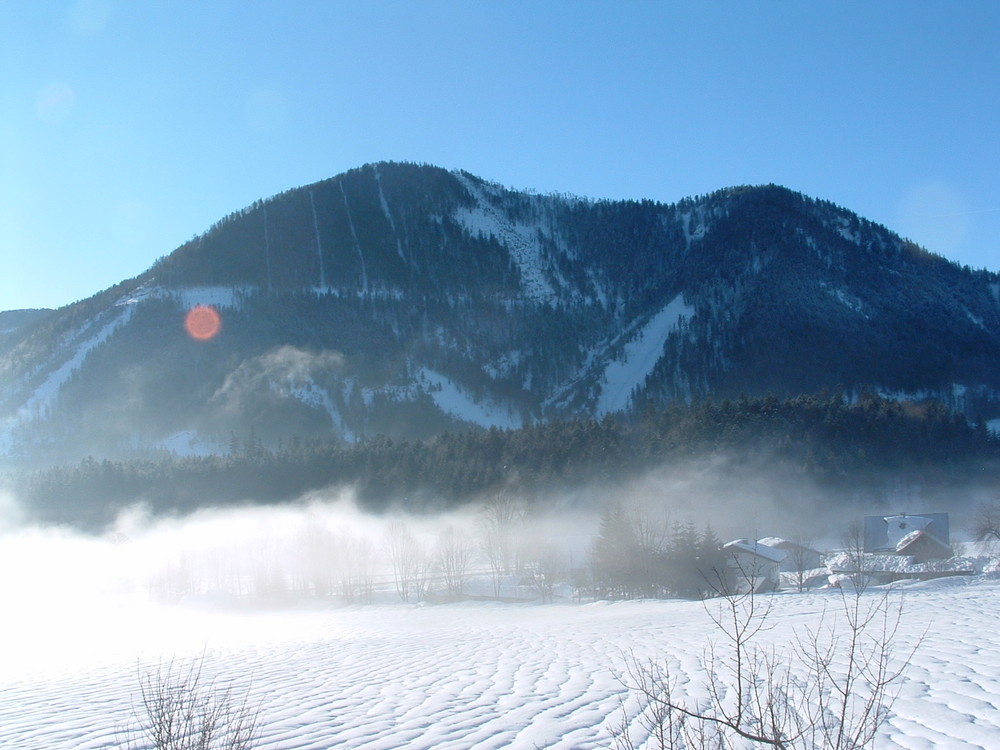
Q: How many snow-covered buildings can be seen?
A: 3